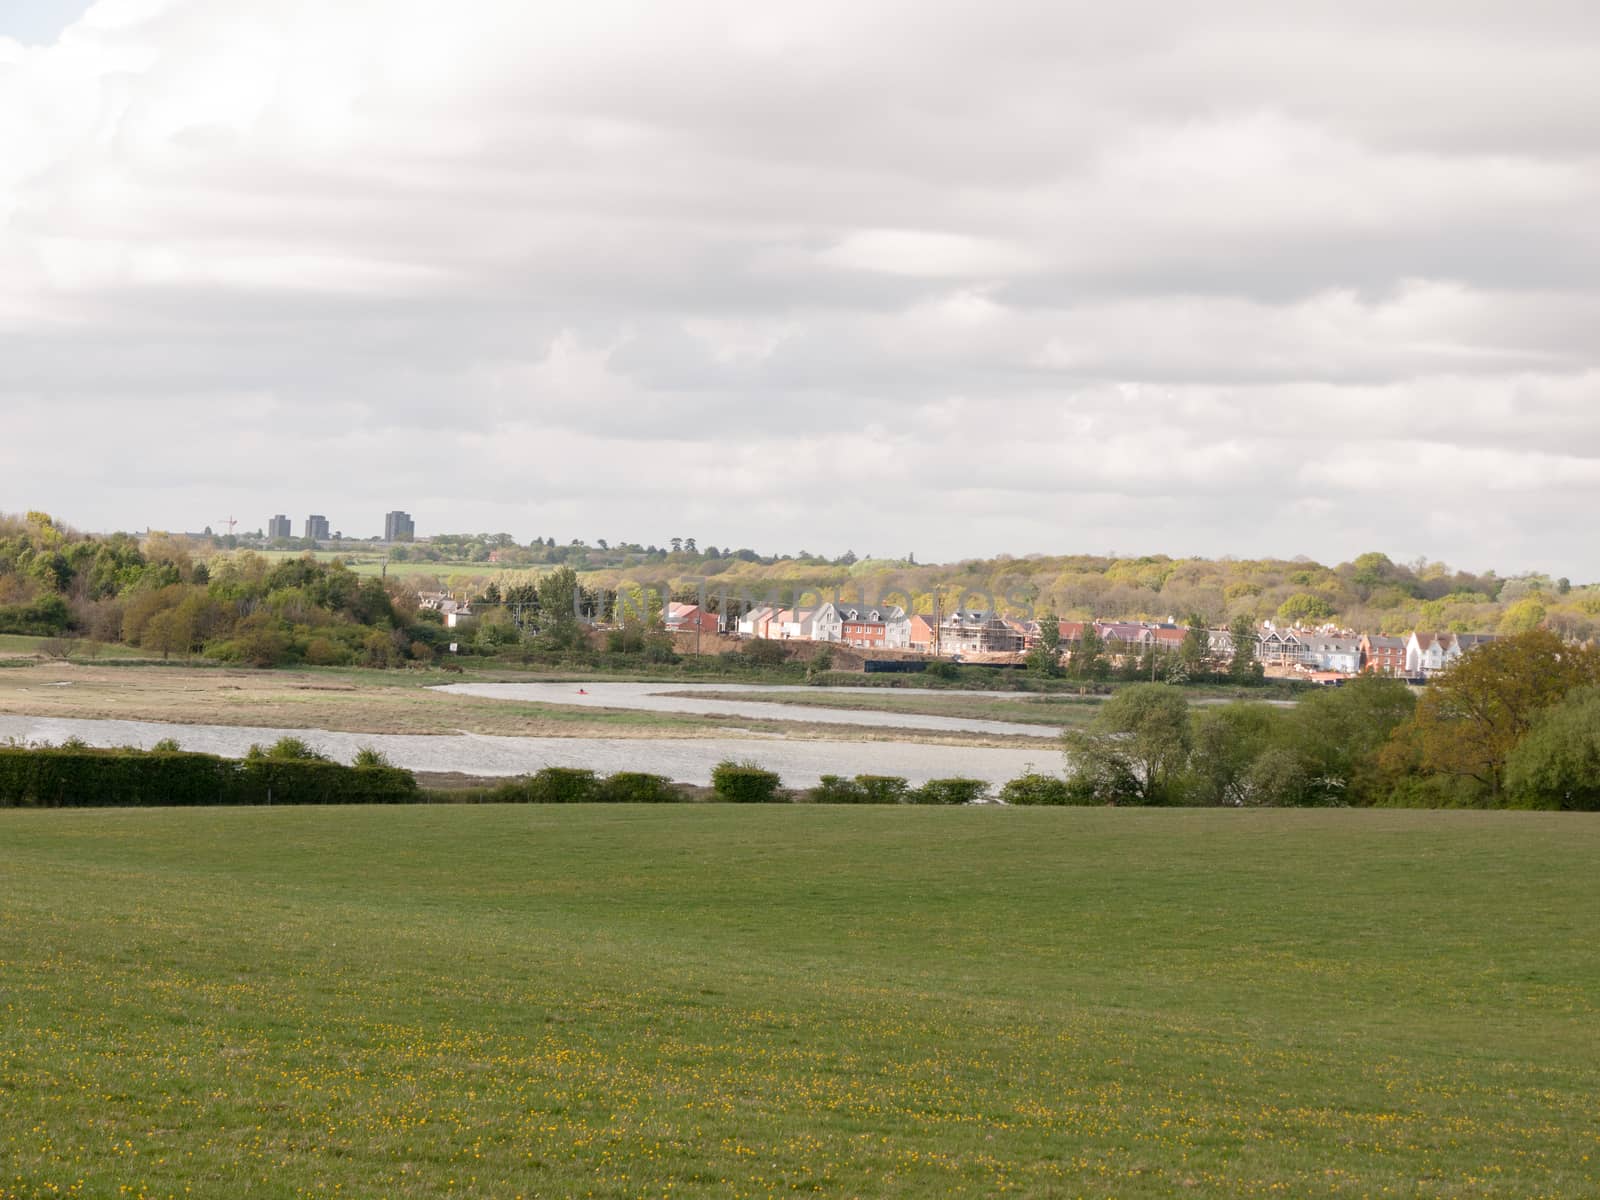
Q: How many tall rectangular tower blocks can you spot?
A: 3